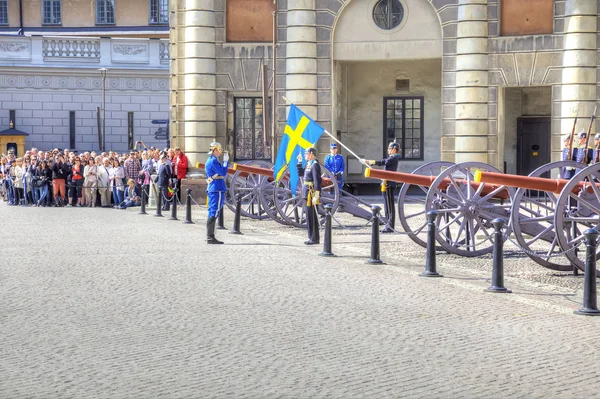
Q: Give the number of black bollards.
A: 11